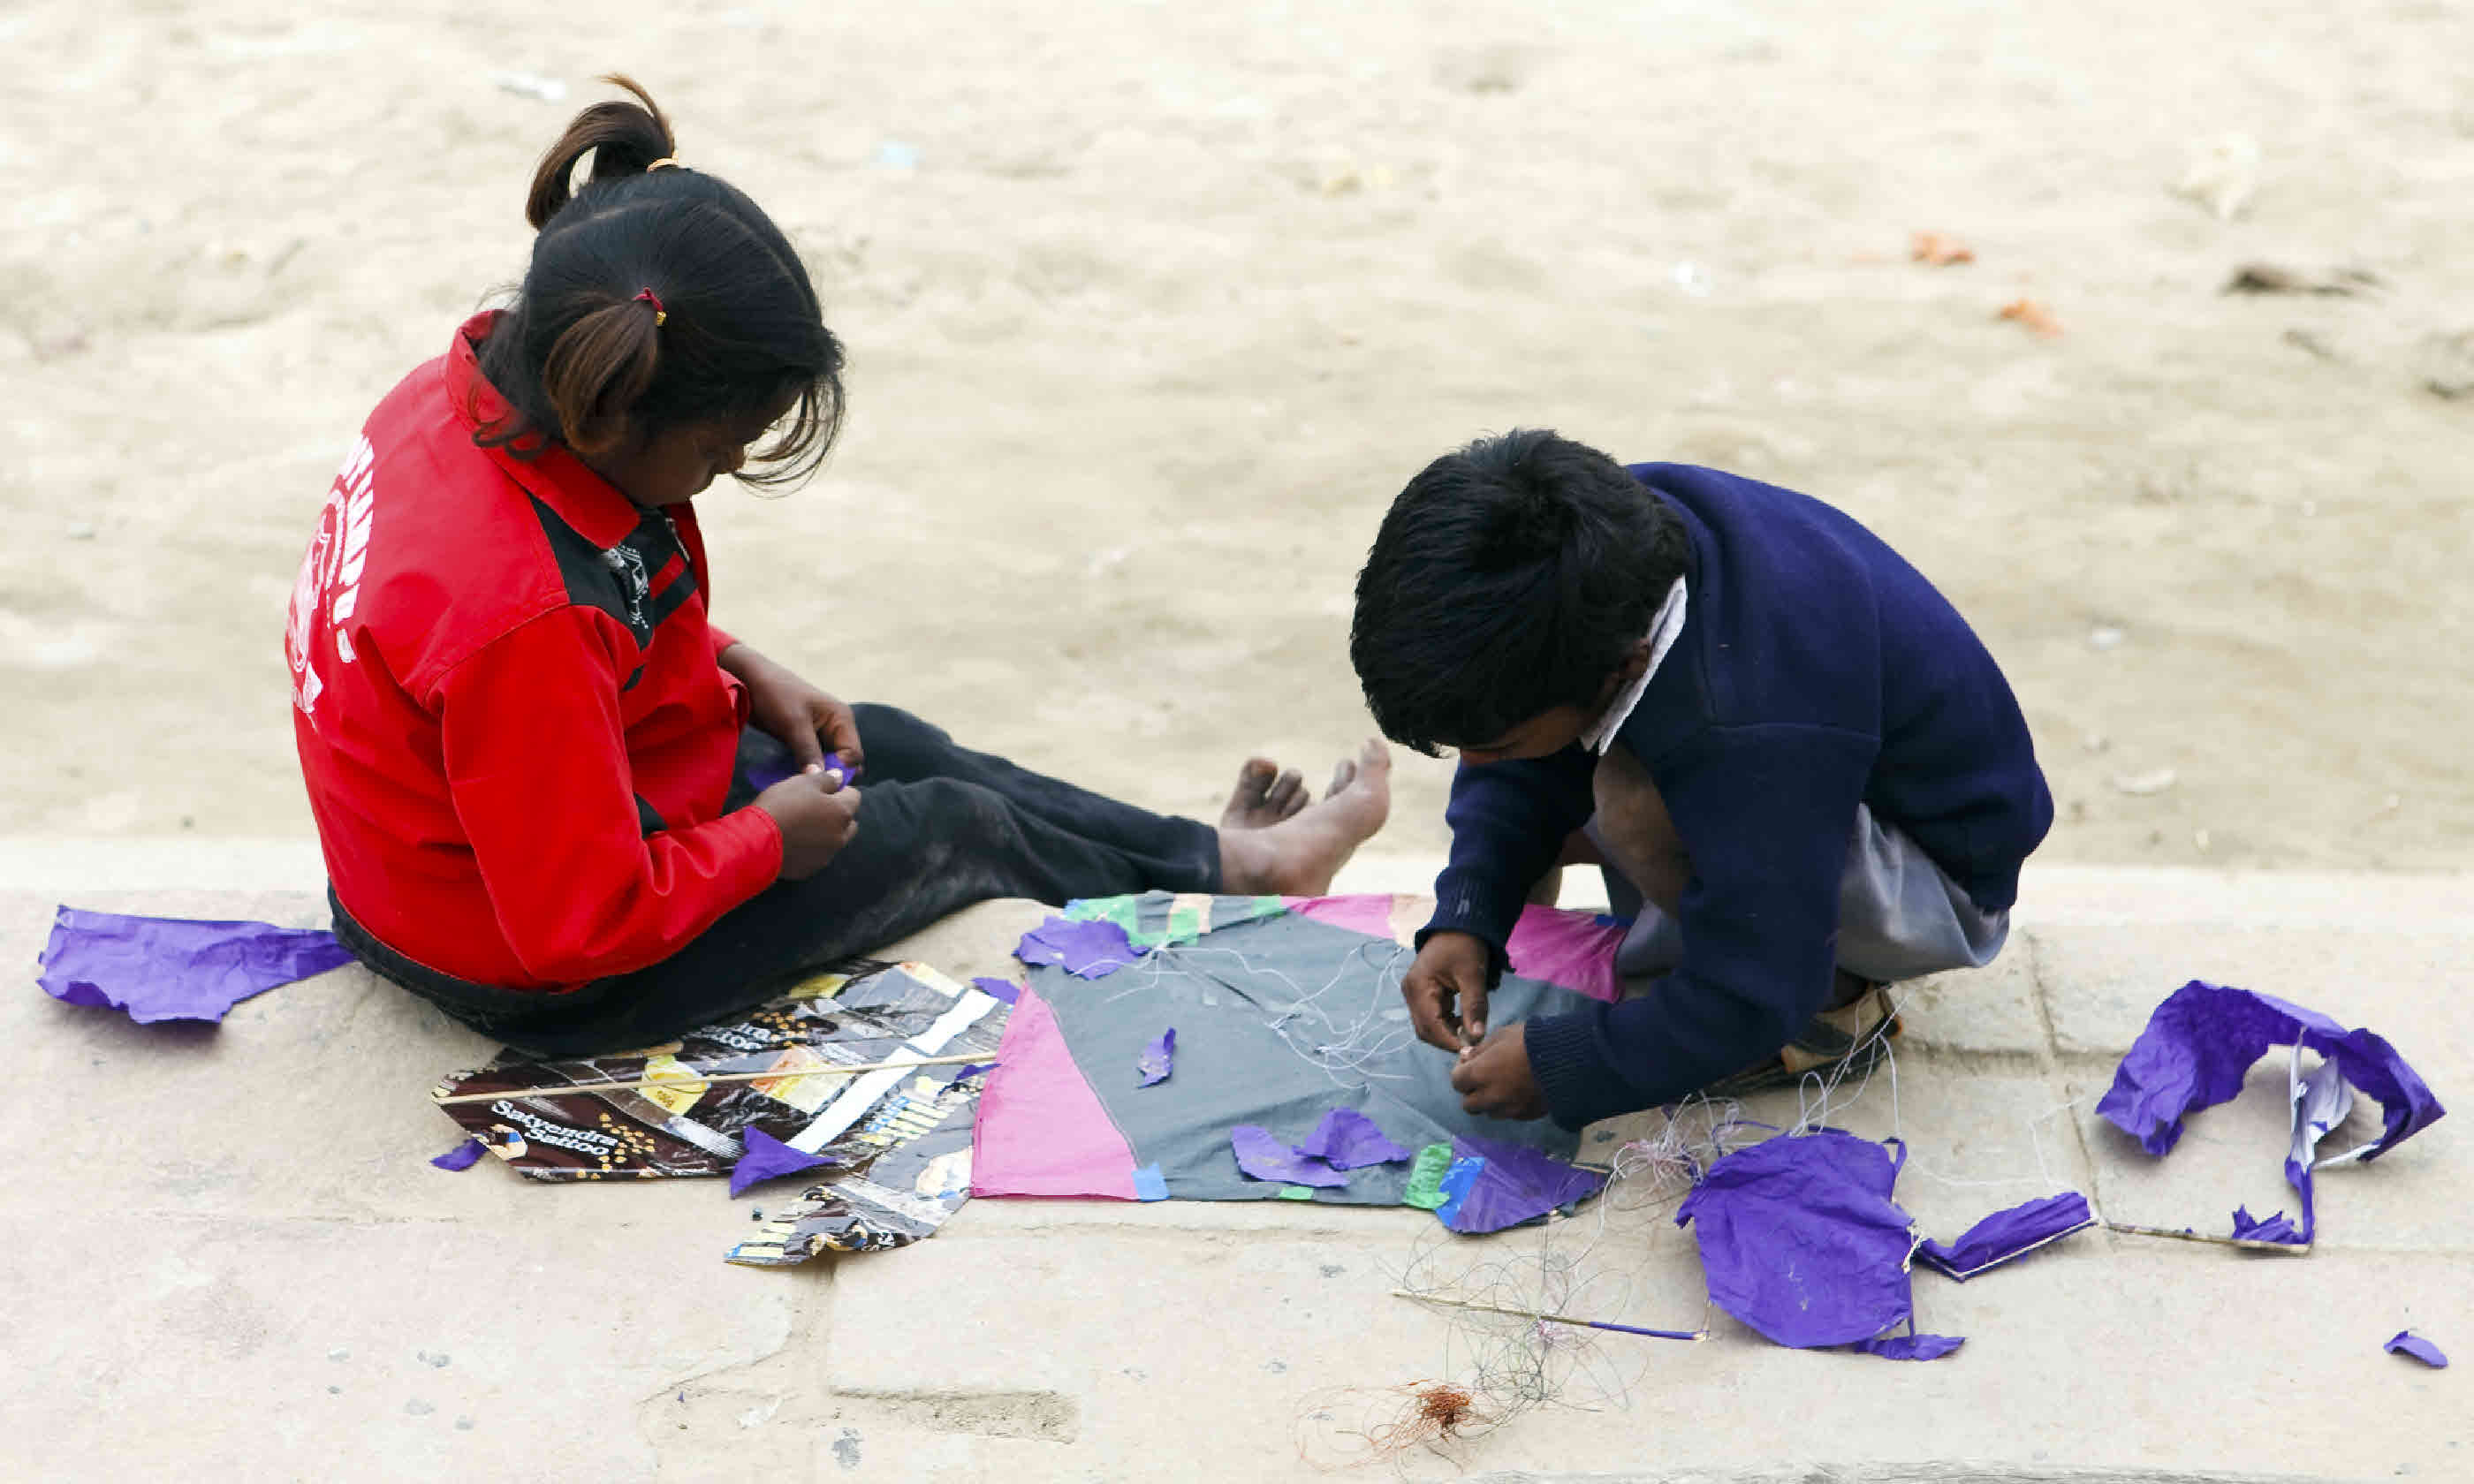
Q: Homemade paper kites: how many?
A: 2